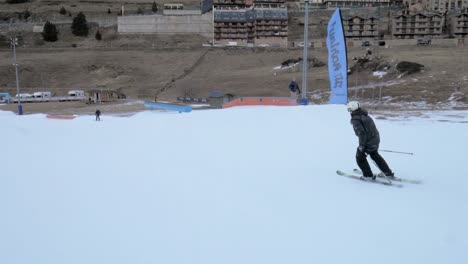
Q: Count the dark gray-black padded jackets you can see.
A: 1